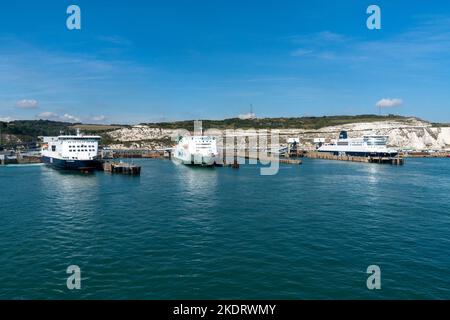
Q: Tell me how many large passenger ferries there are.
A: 3